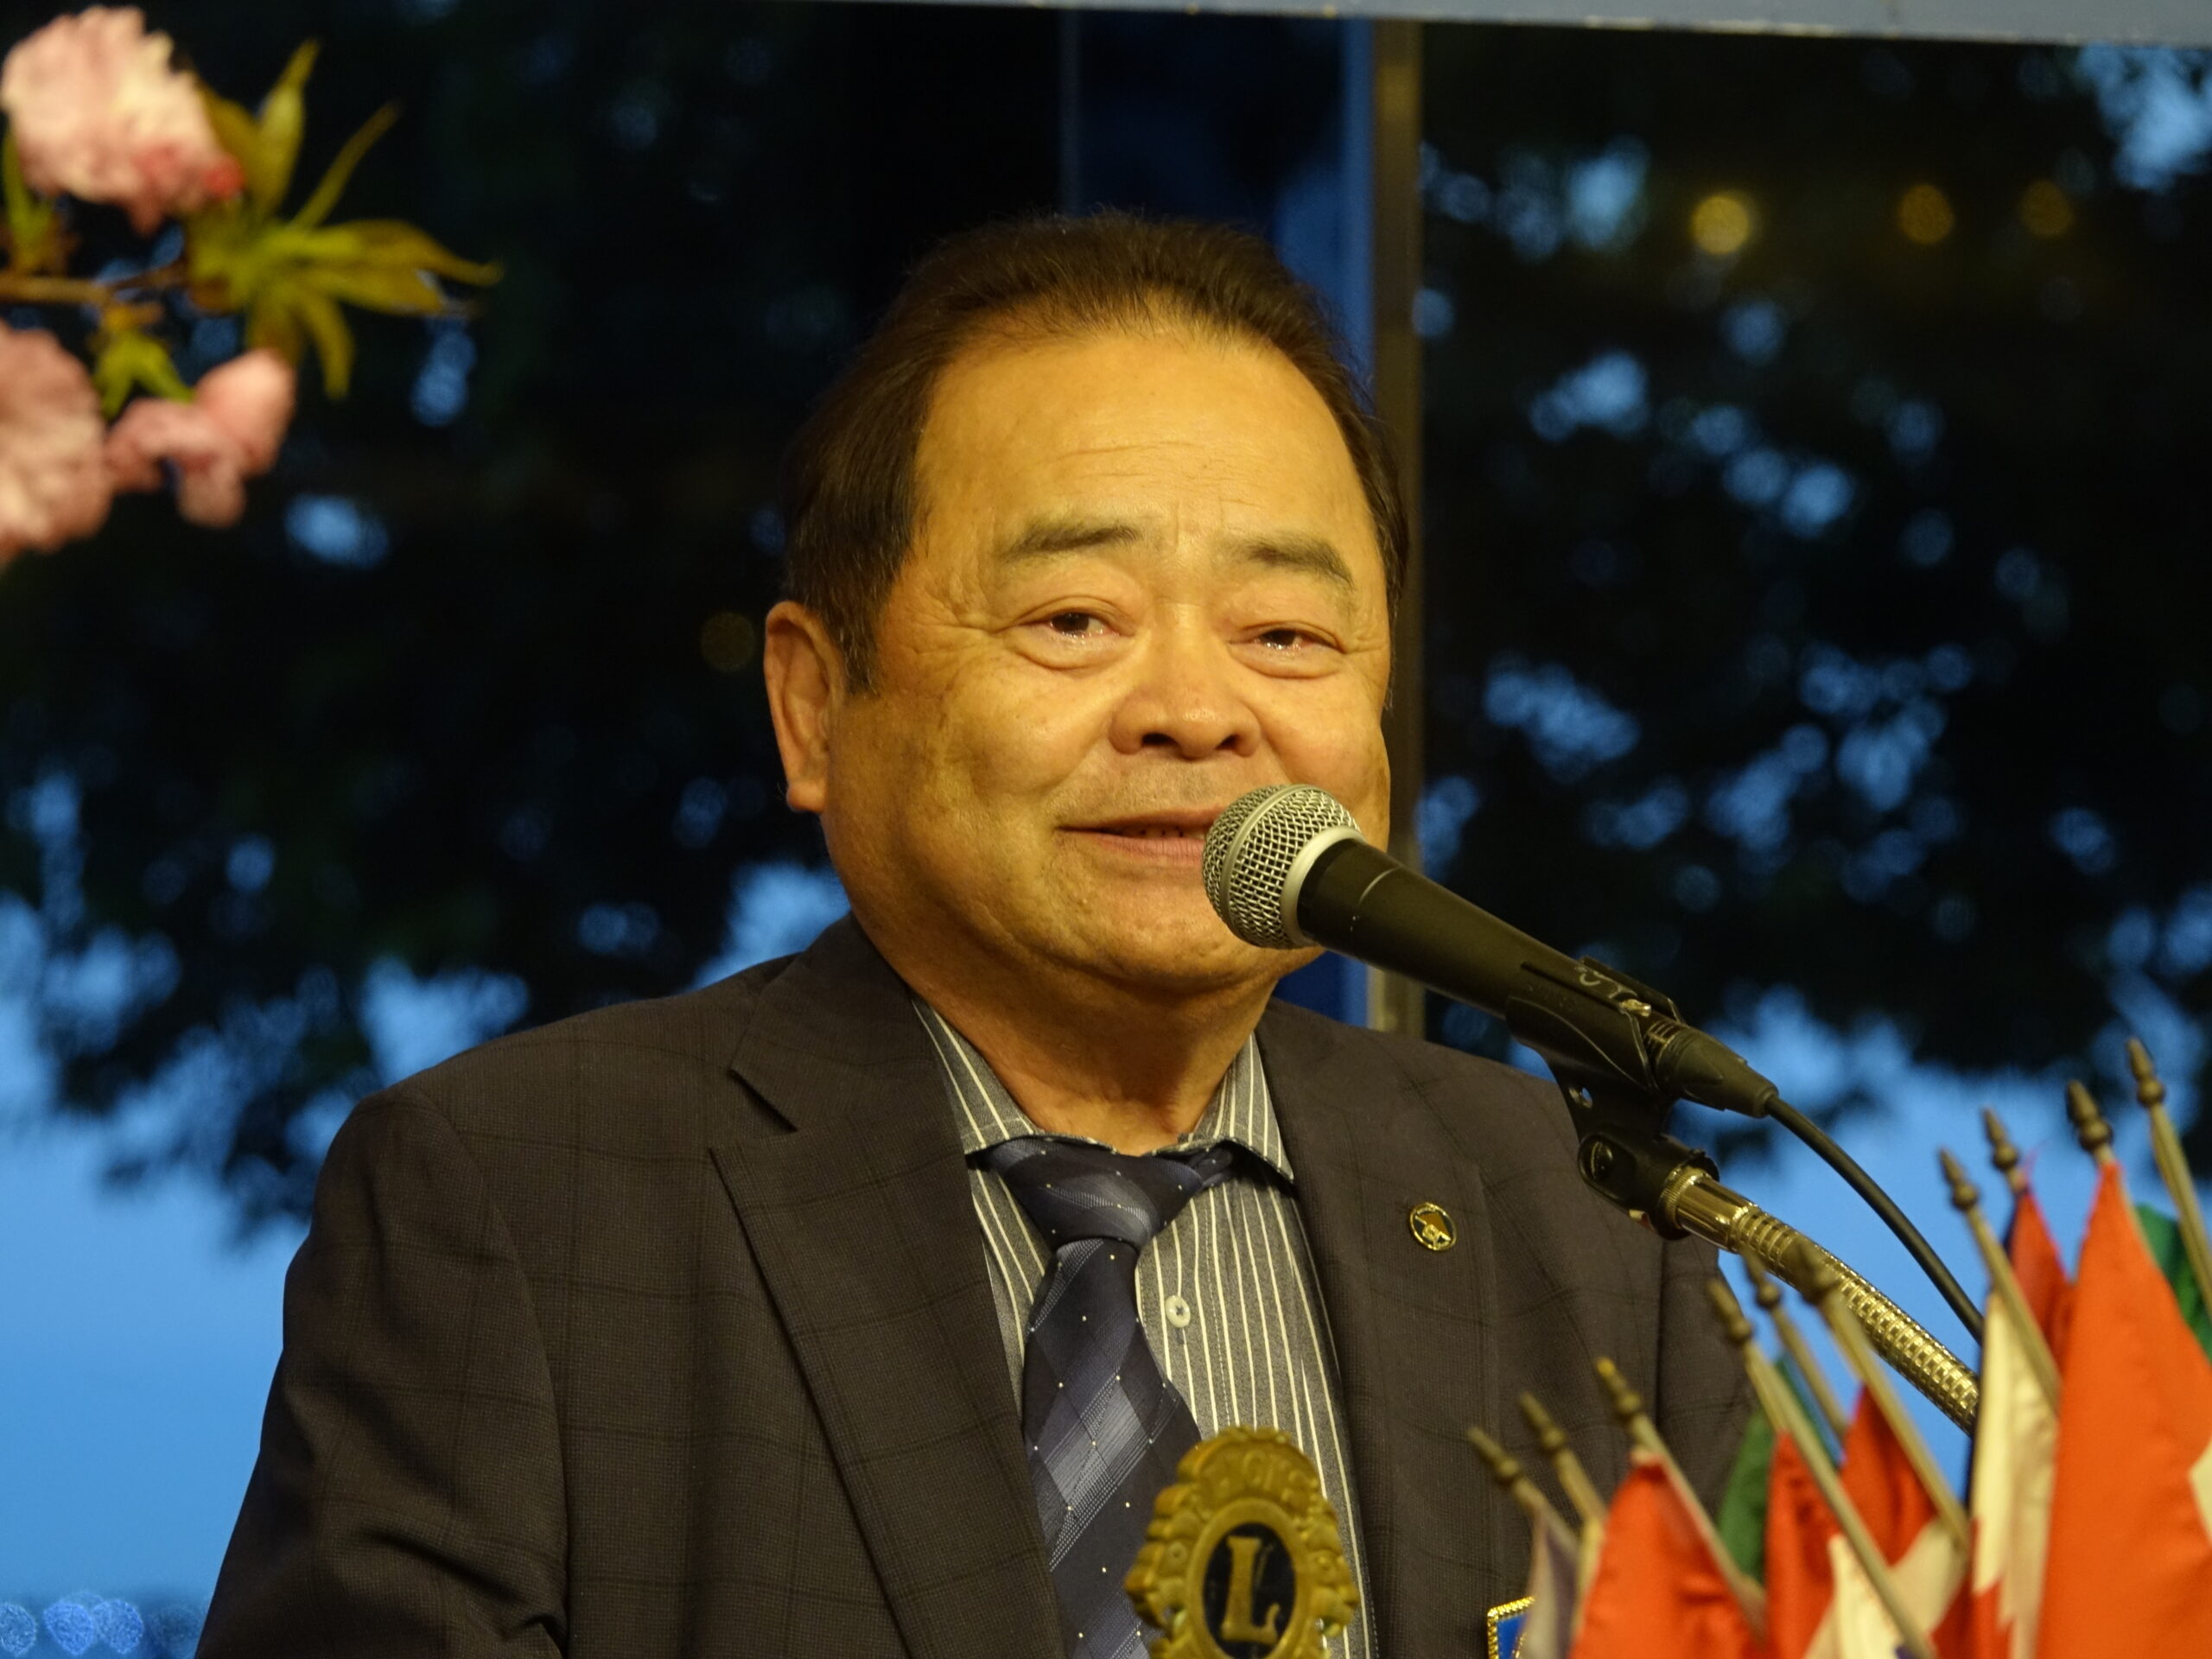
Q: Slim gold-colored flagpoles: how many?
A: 10